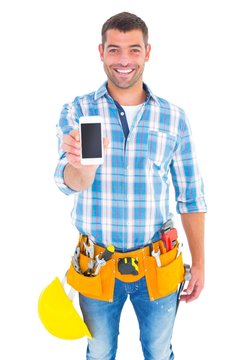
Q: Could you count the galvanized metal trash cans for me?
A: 0